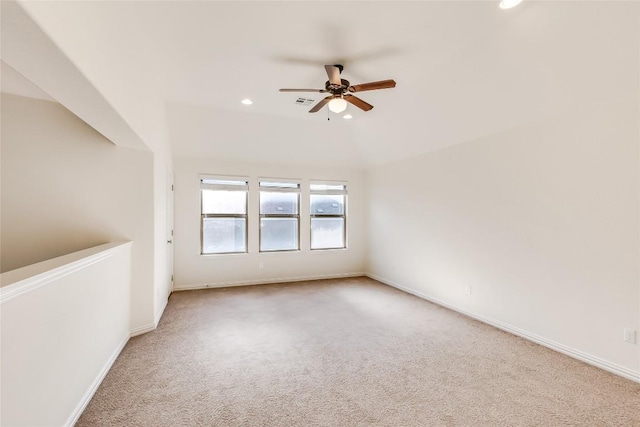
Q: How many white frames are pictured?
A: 3